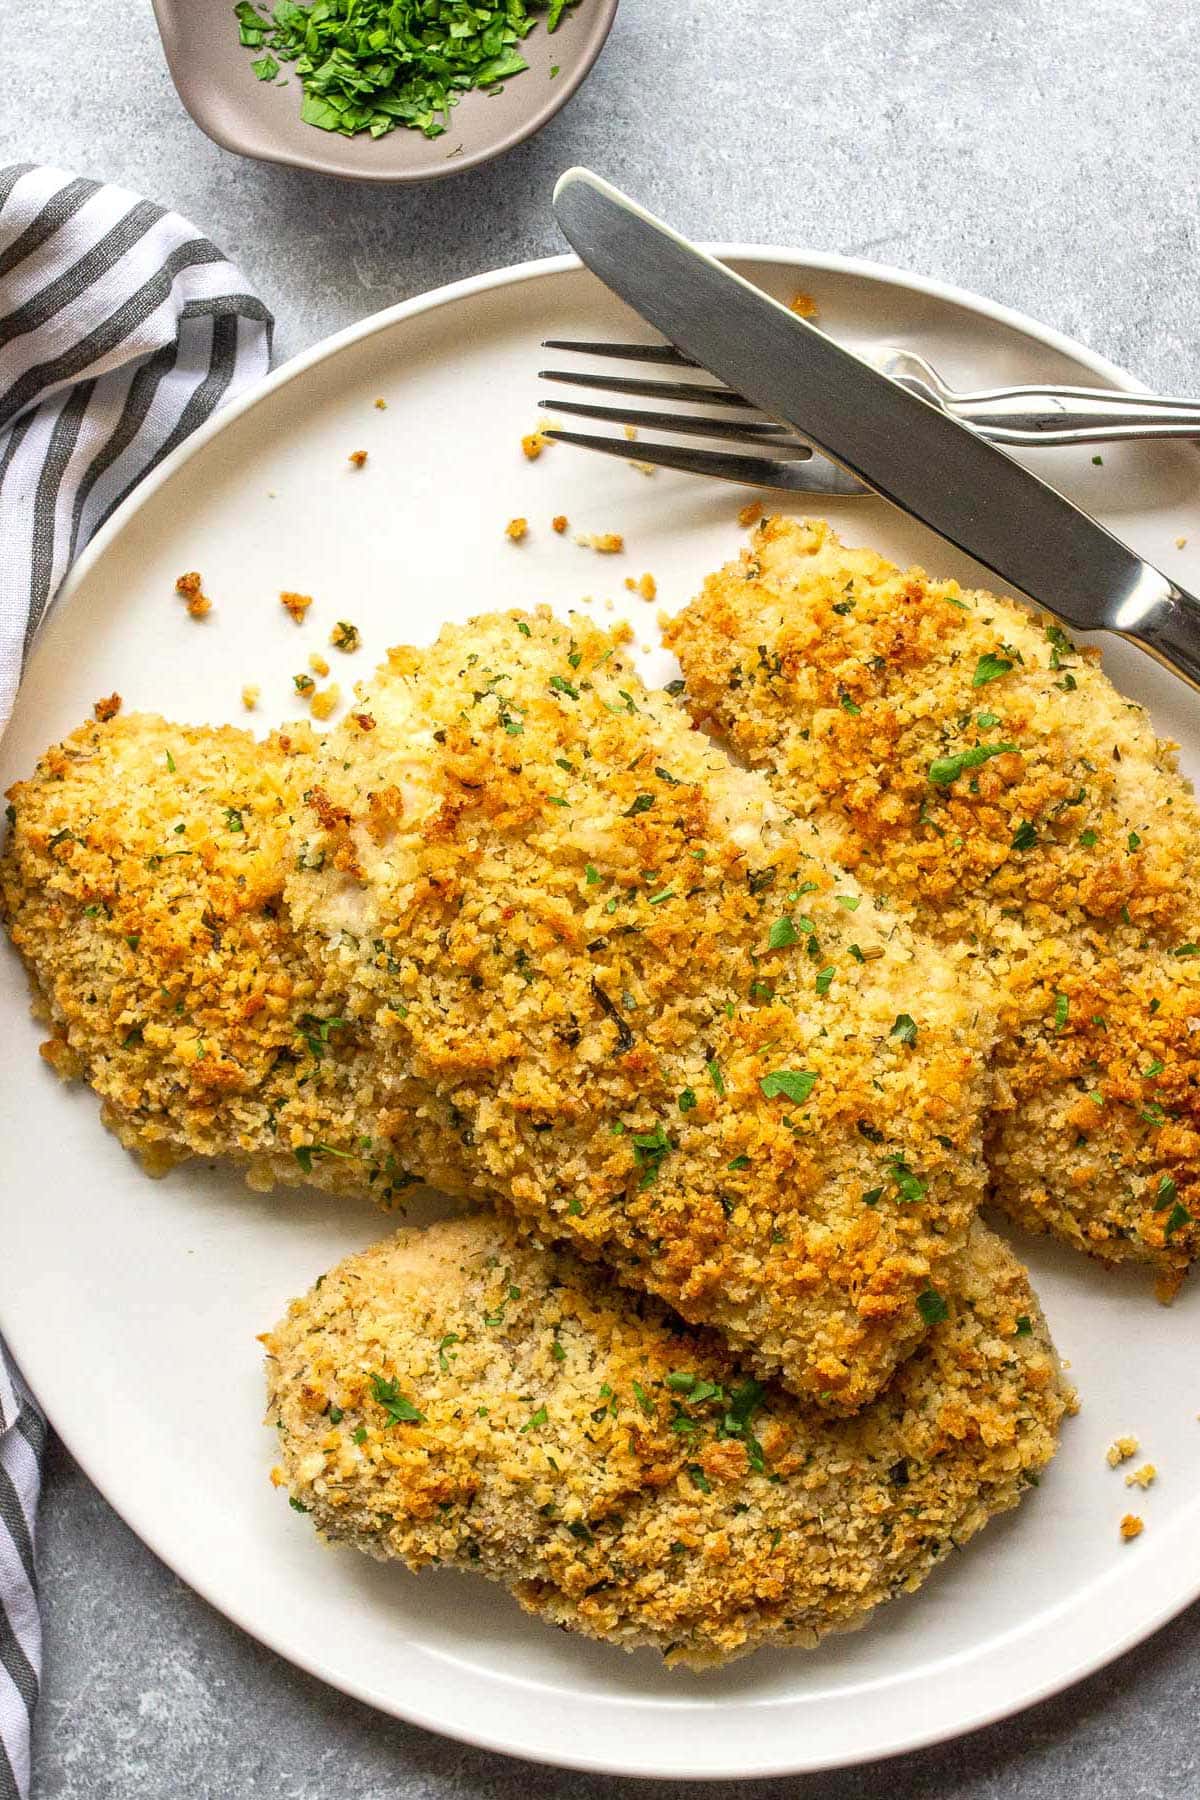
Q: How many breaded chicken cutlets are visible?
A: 4